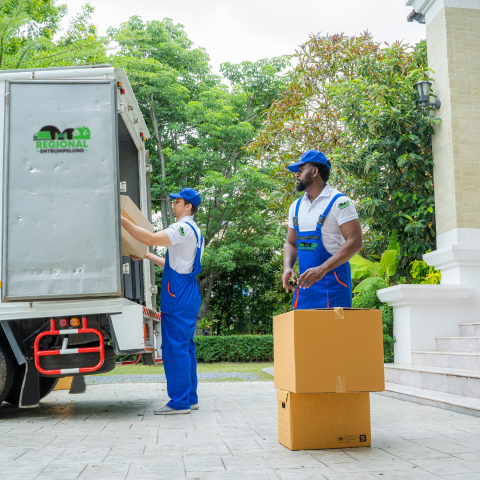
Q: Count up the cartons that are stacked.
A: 2